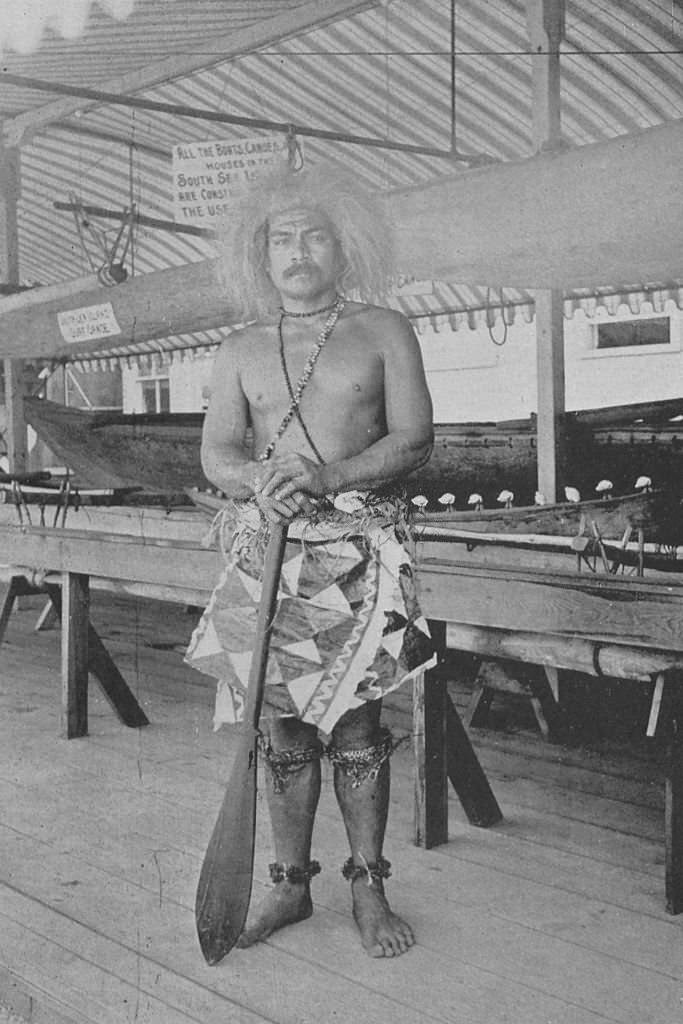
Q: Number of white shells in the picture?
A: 8